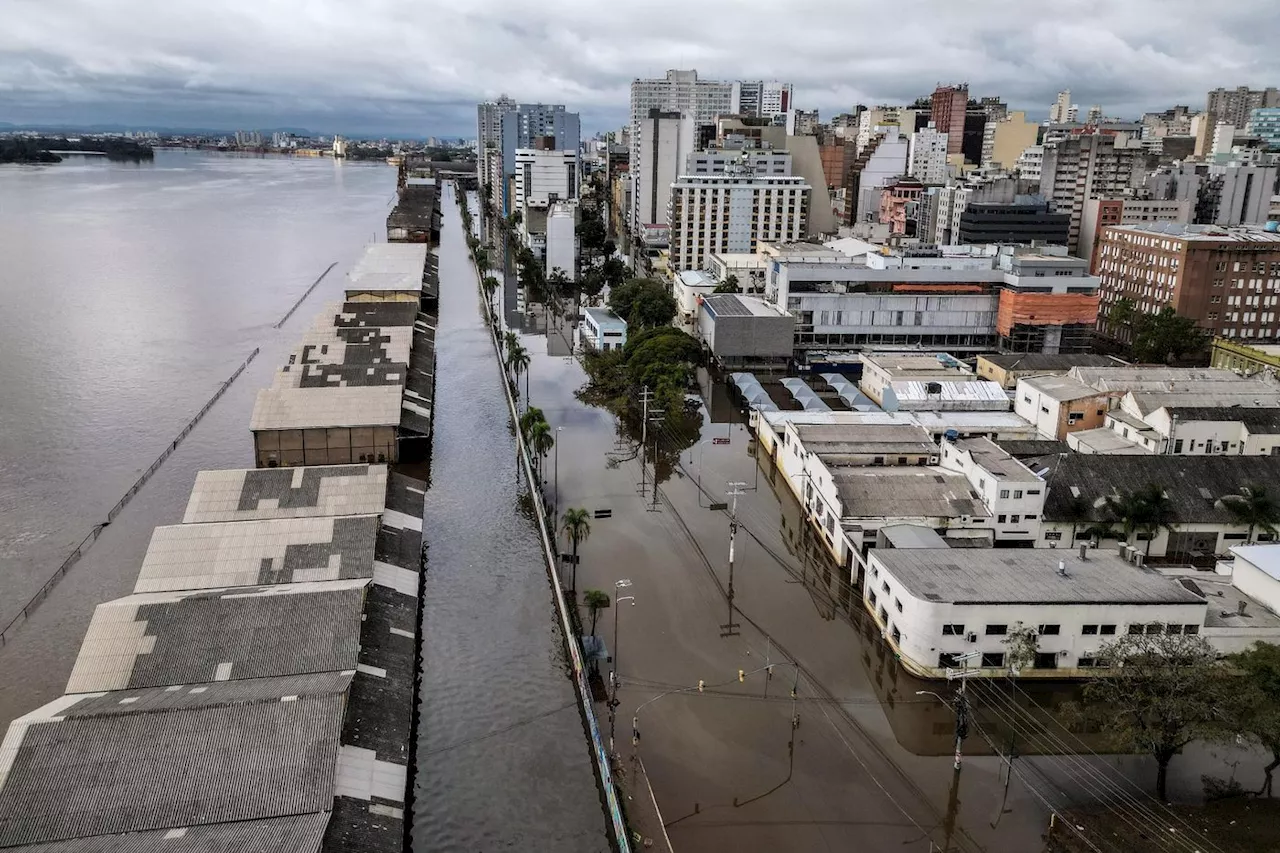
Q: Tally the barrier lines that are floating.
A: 2